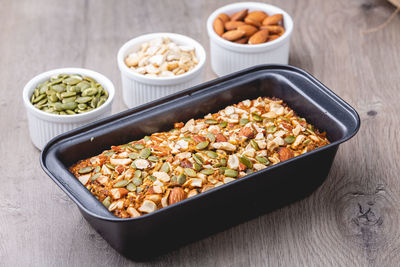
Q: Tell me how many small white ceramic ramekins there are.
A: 3